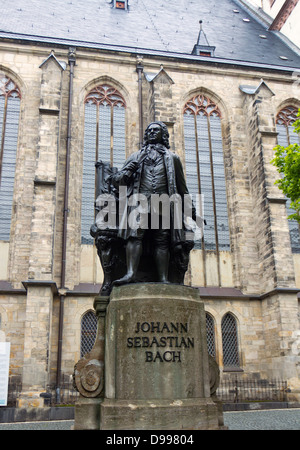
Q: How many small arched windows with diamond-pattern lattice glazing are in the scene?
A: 3